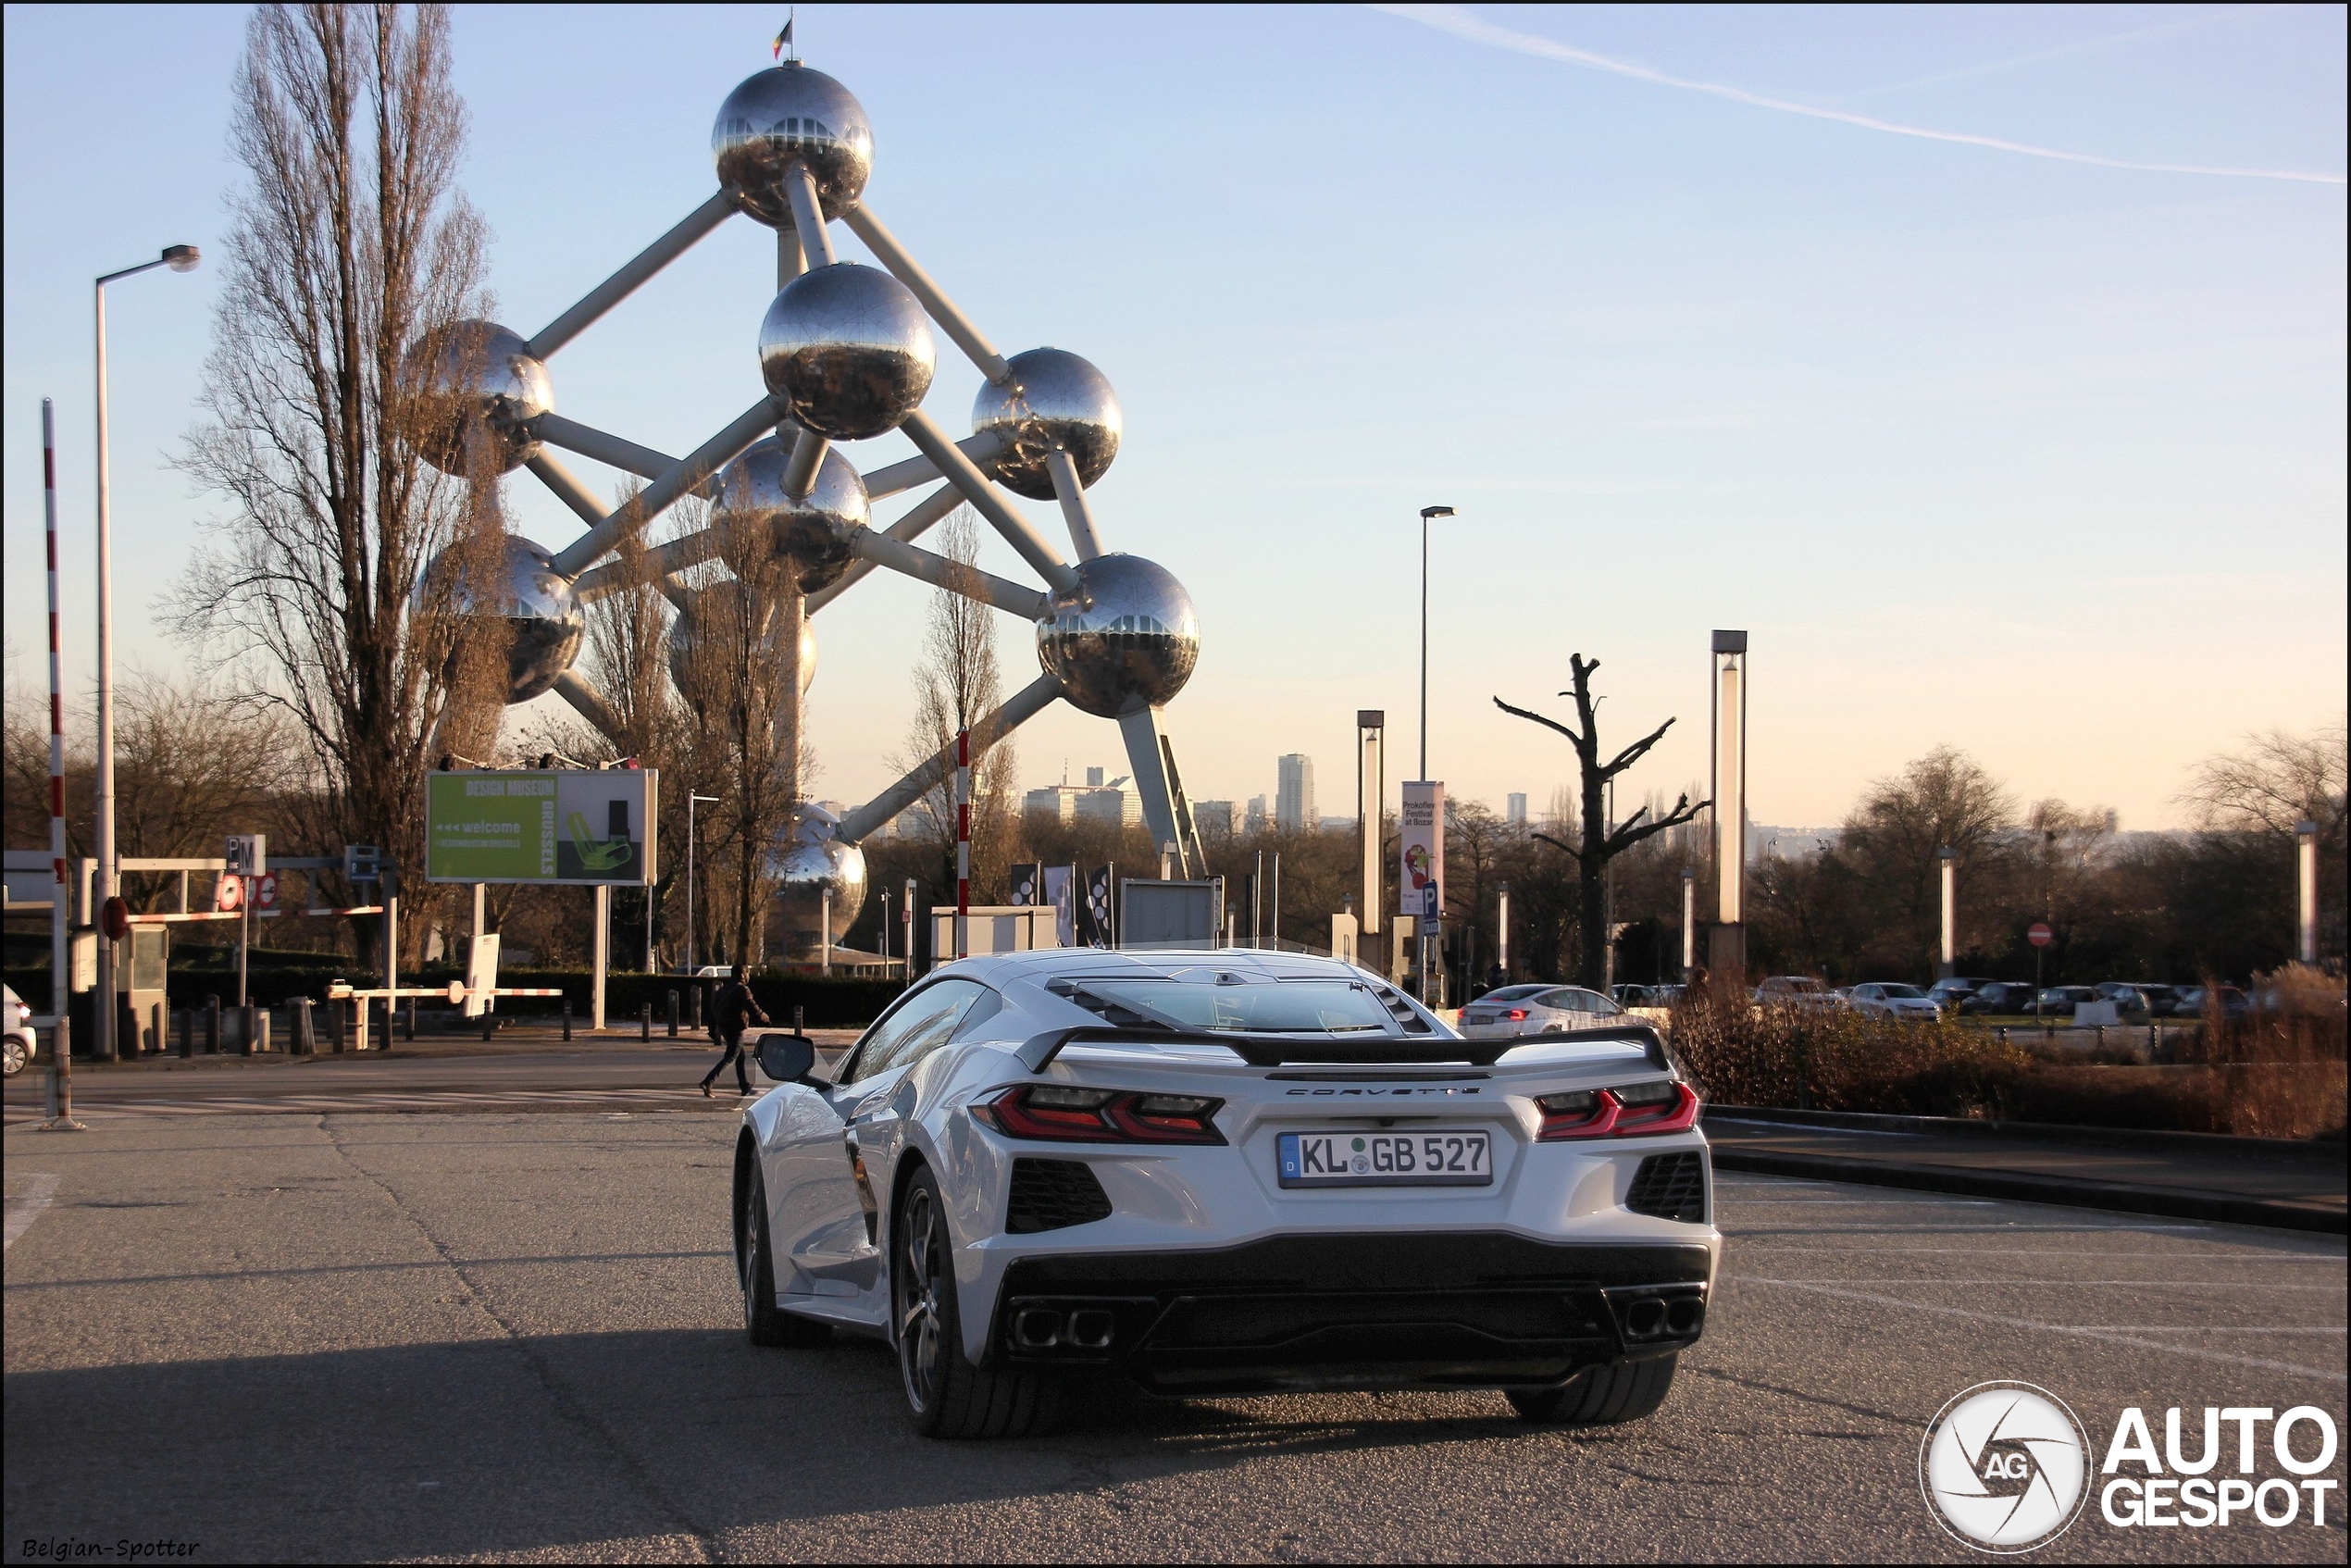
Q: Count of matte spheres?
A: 0